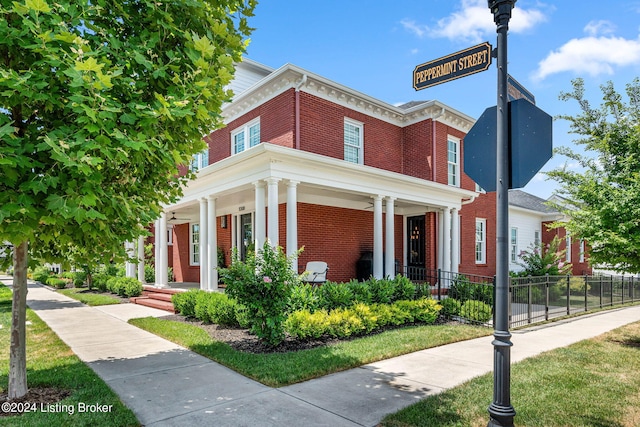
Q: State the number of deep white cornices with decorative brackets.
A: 1